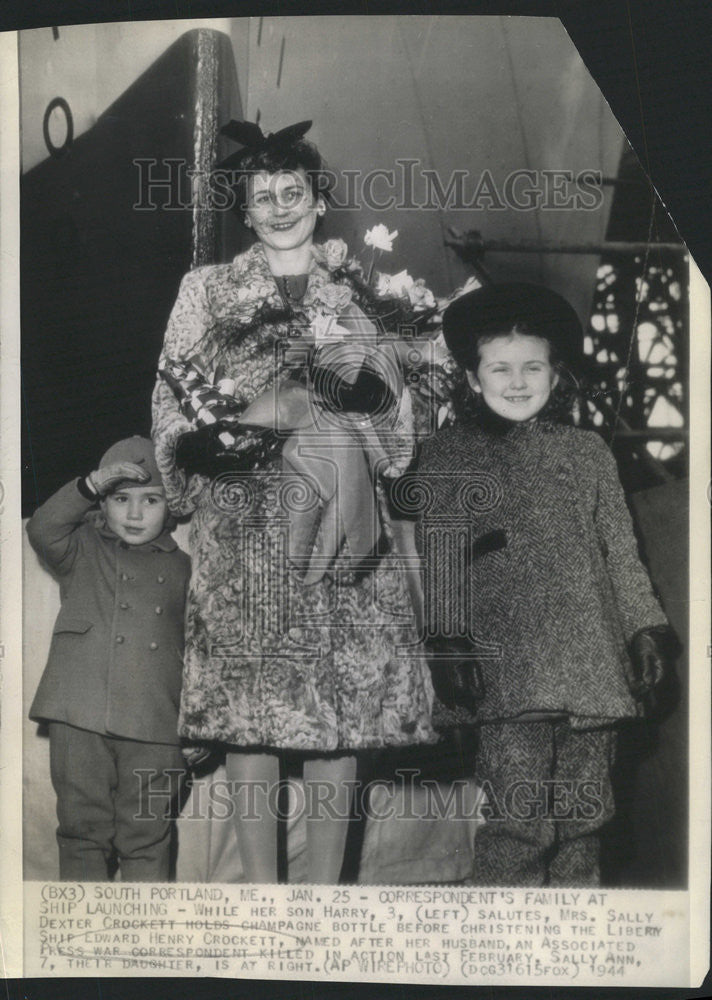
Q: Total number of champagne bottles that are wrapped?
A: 1